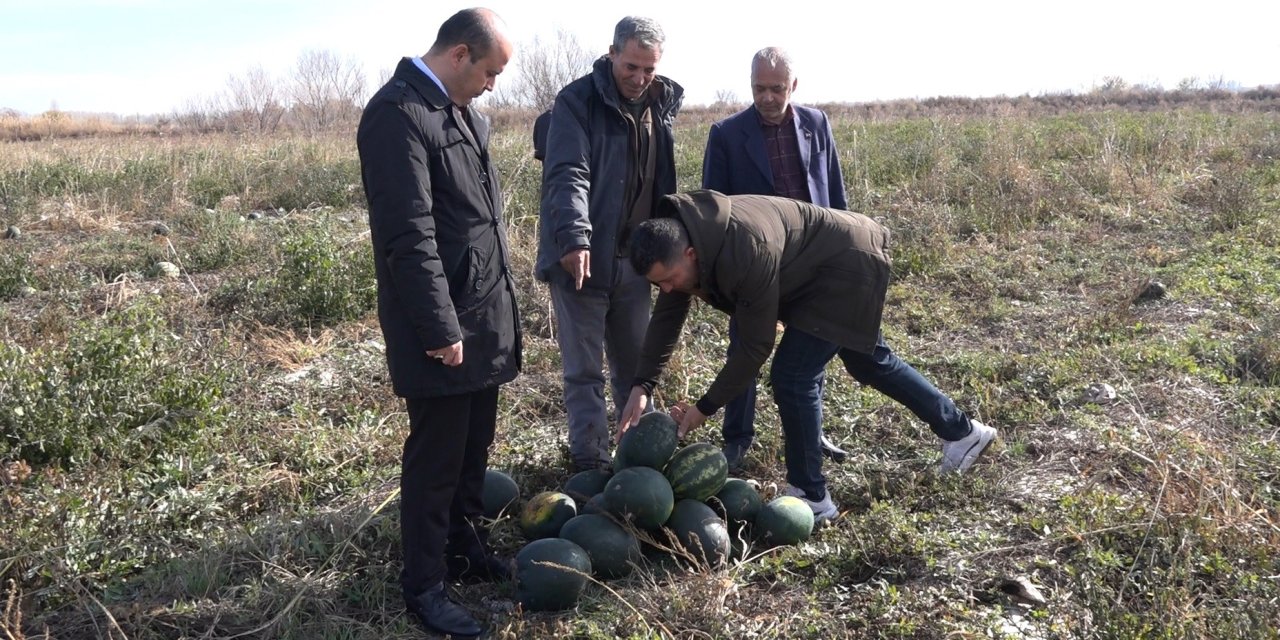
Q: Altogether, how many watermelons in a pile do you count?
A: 12